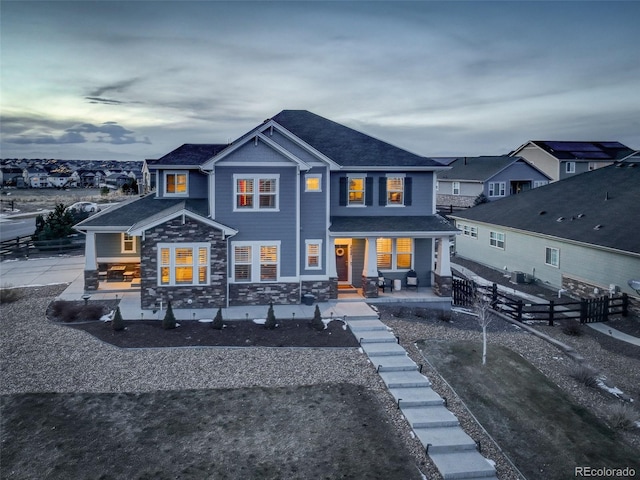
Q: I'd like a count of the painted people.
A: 0